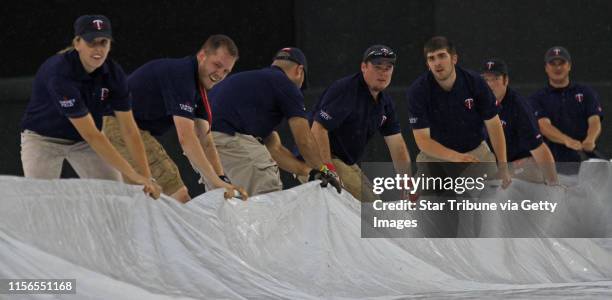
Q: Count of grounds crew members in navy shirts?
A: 7